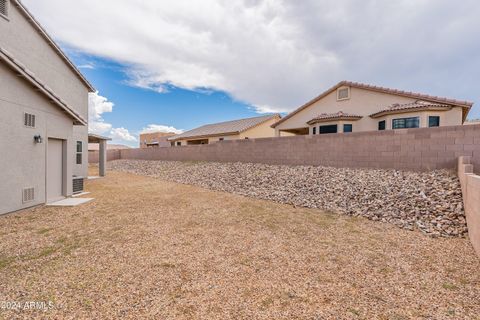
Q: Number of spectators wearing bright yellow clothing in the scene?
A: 0